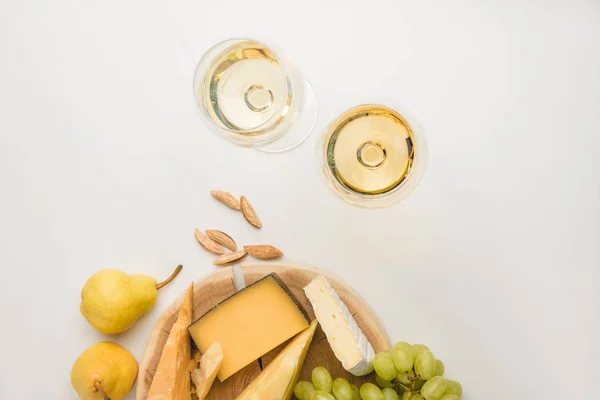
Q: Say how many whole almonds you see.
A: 6